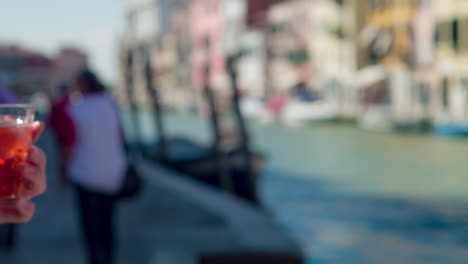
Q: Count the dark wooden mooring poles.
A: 4